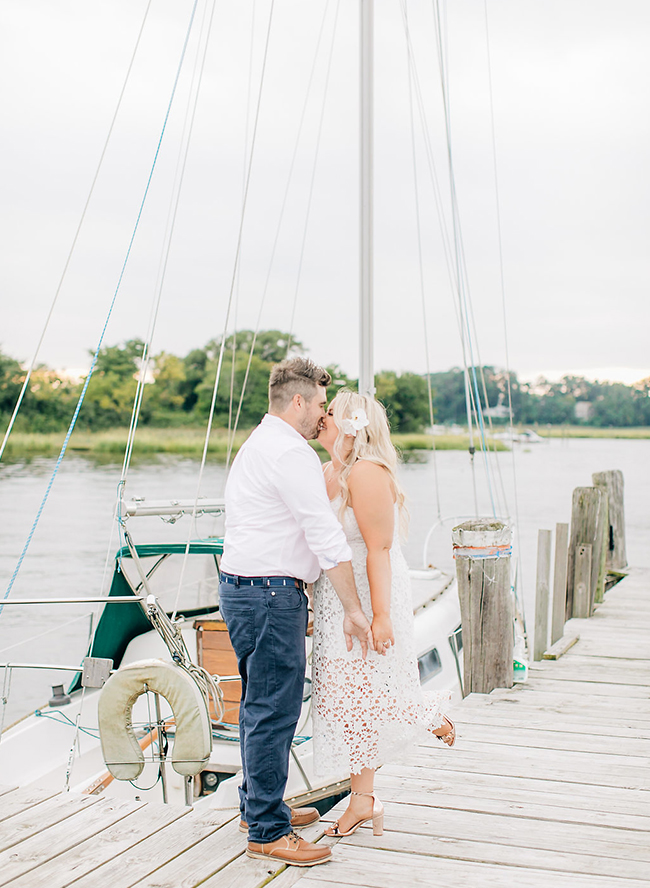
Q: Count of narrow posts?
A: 3